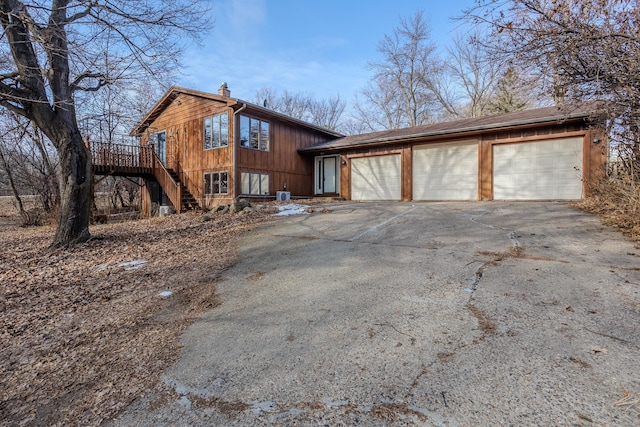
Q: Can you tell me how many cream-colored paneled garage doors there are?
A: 3